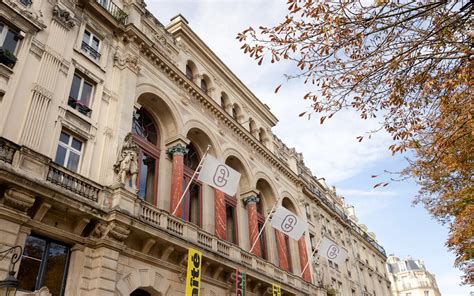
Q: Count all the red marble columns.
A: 5